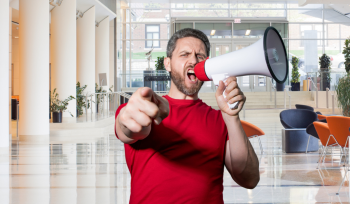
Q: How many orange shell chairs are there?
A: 4